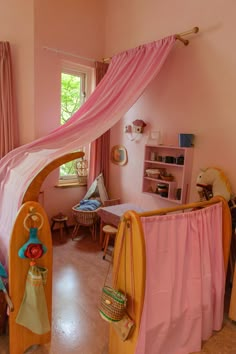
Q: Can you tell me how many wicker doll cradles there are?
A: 1